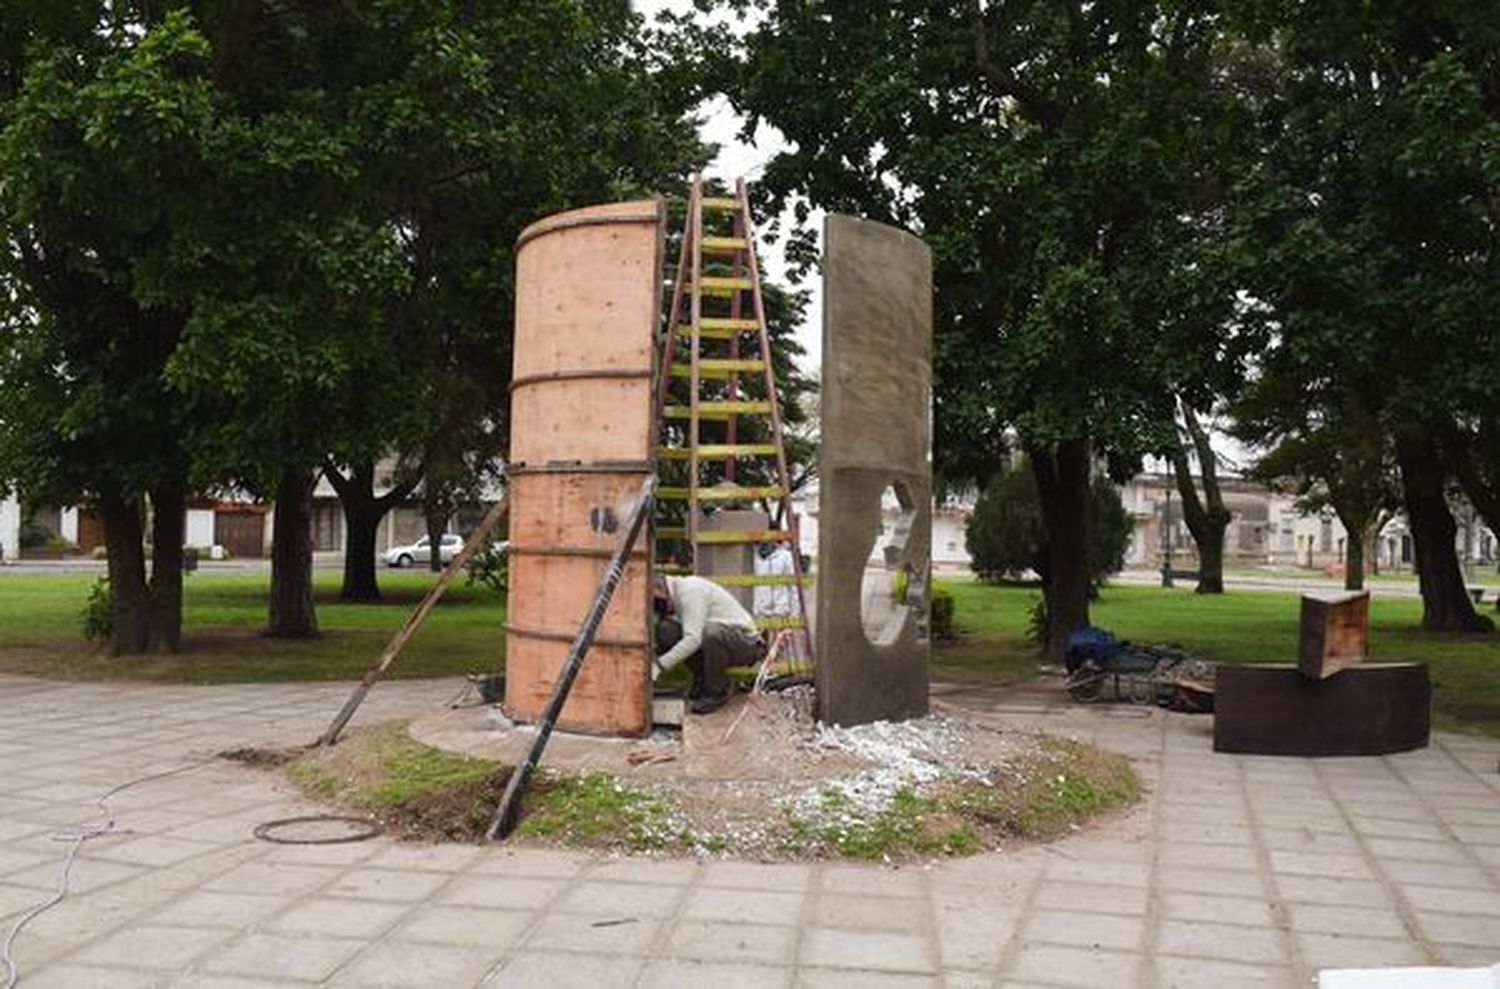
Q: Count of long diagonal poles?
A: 2